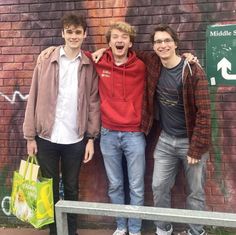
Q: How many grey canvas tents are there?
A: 0